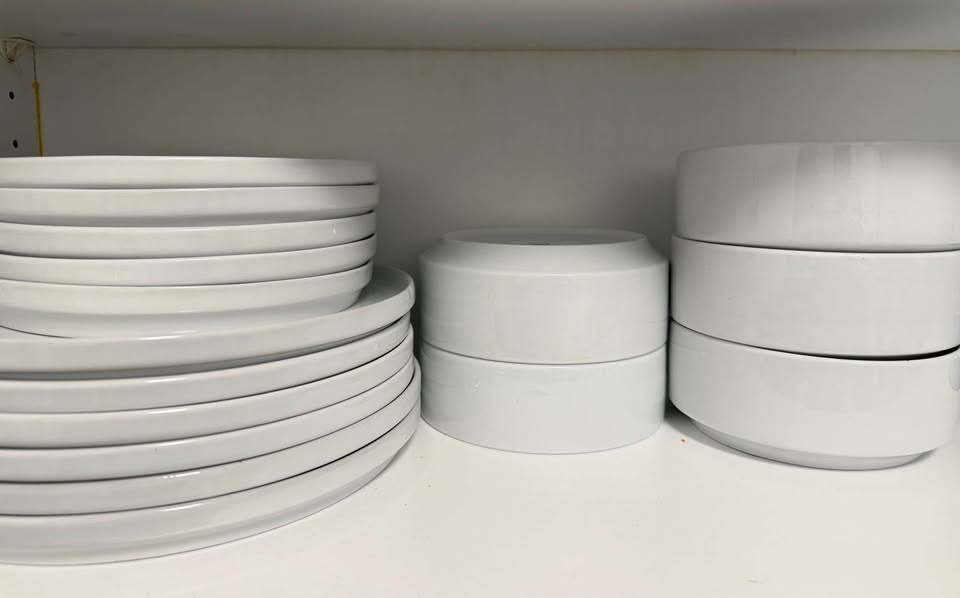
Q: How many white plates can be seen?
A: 11